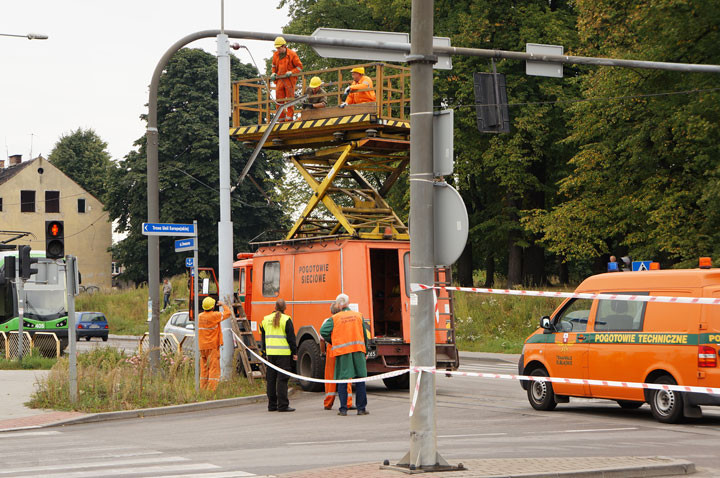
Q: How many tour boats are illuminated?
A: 0